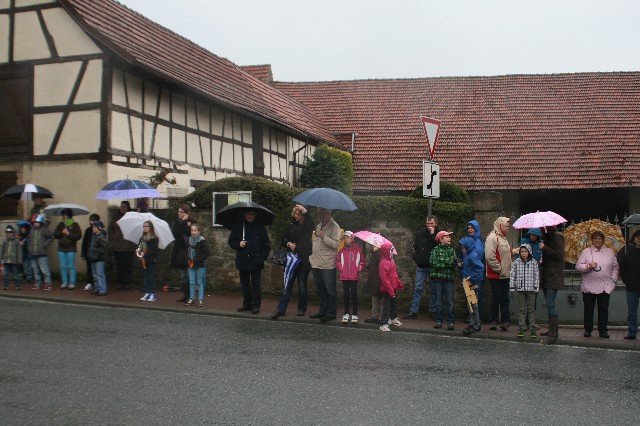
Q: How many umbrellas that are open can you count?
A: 10